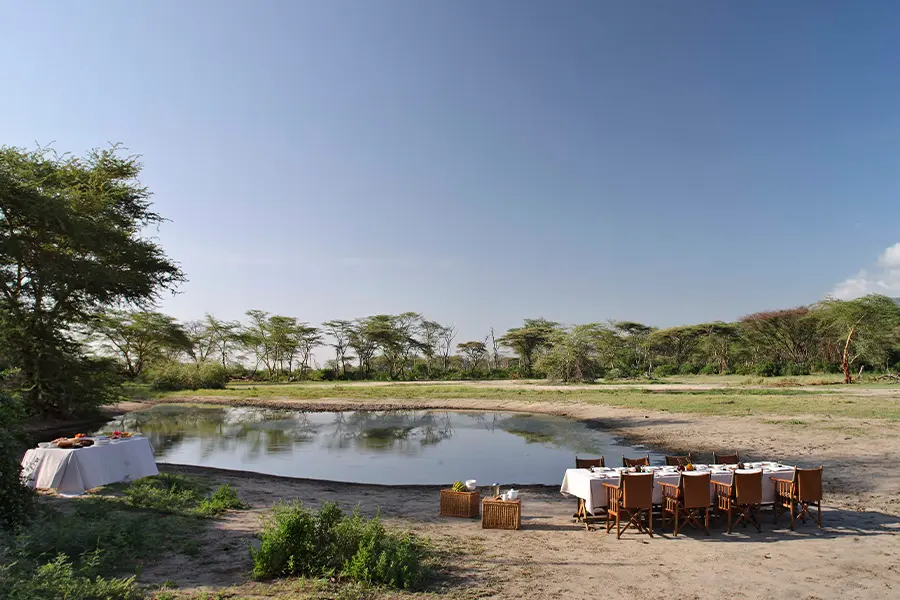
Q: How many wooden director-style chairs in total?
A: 8